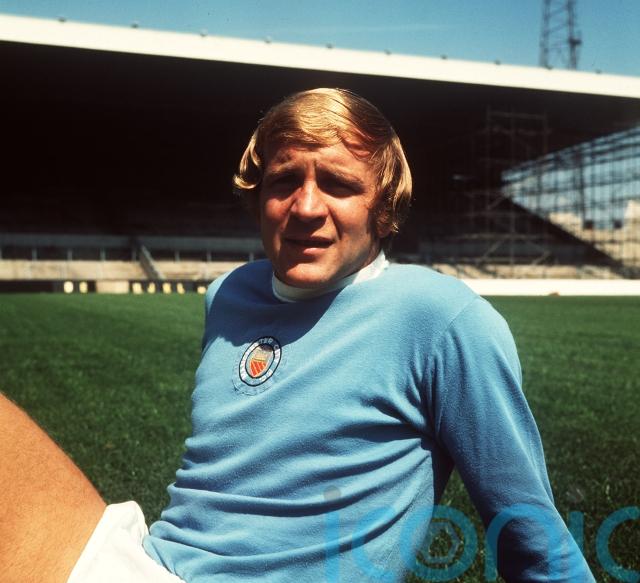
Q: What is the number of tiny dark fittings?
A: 10